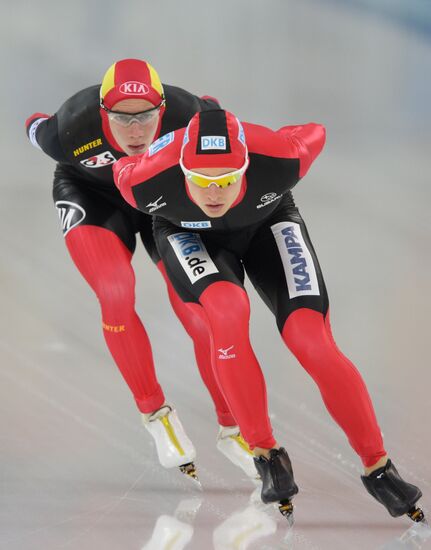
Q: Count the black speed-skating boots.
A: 2